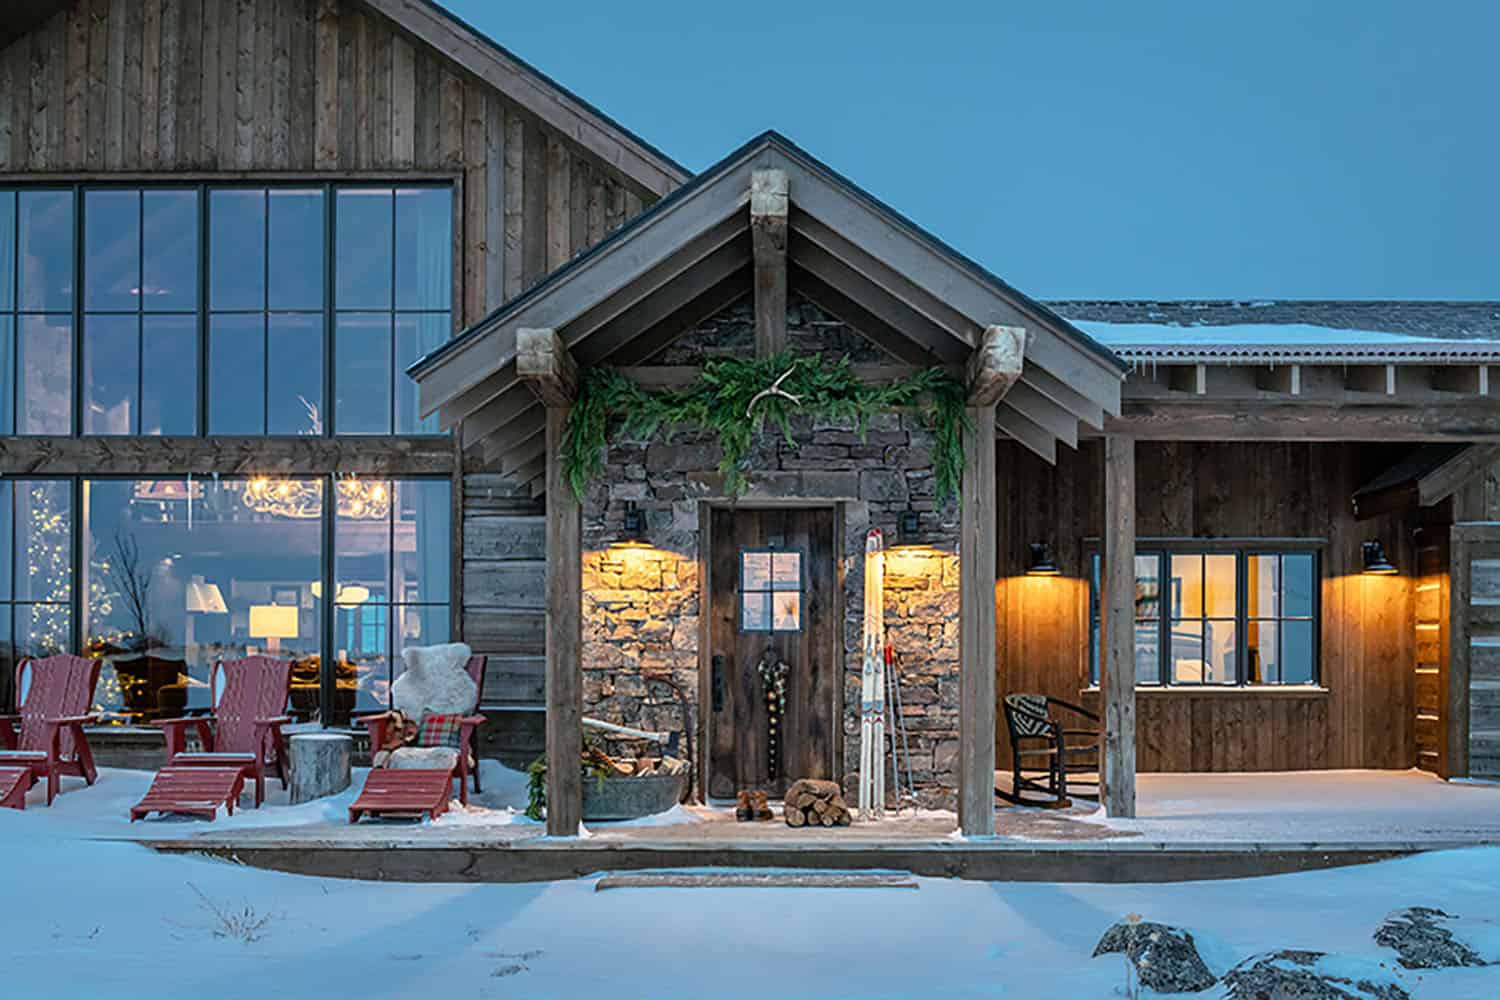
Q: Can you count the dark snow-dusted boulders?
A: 3